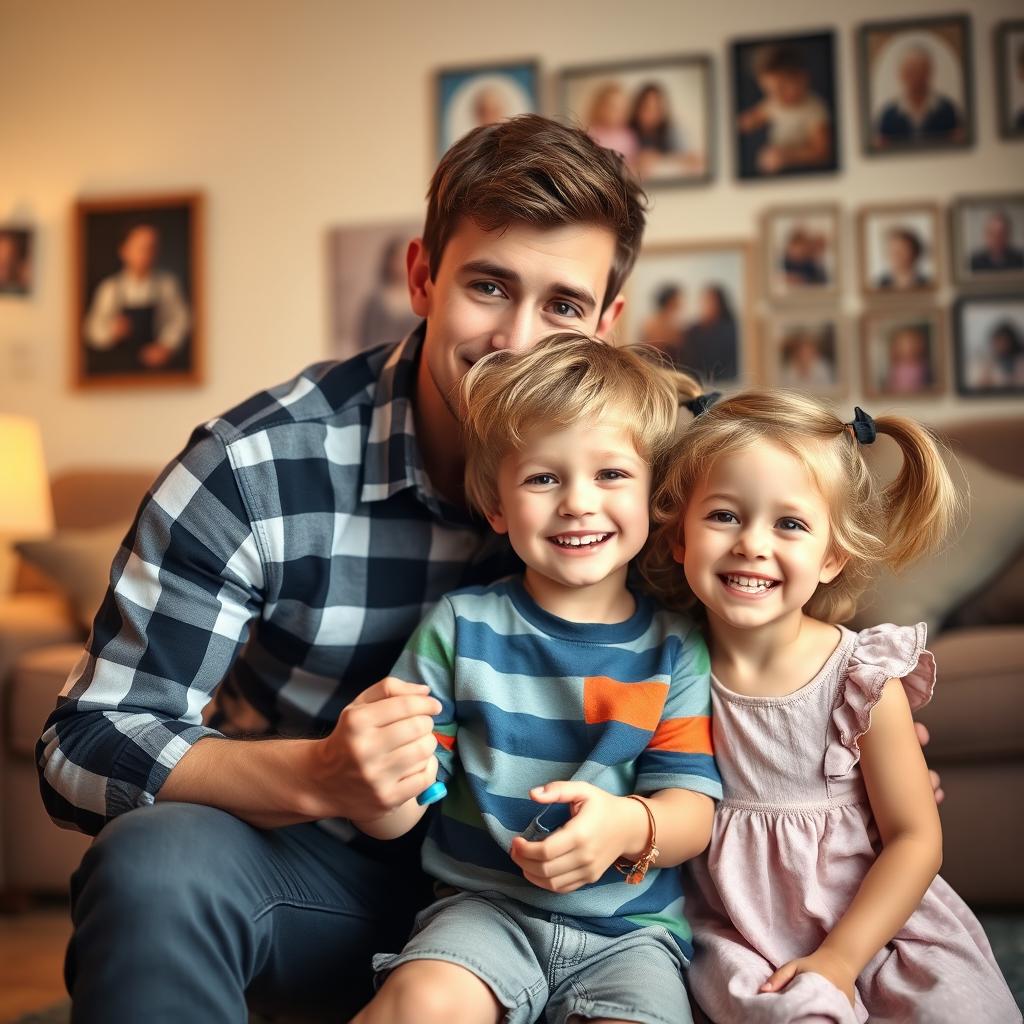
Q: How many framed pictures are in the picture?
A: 15